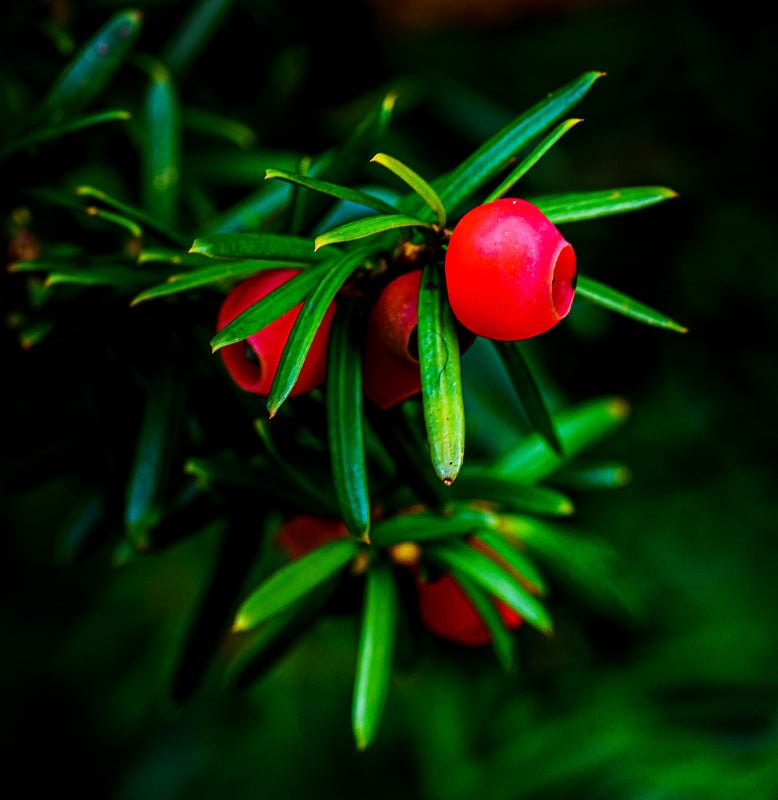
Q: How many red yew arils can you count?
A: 5